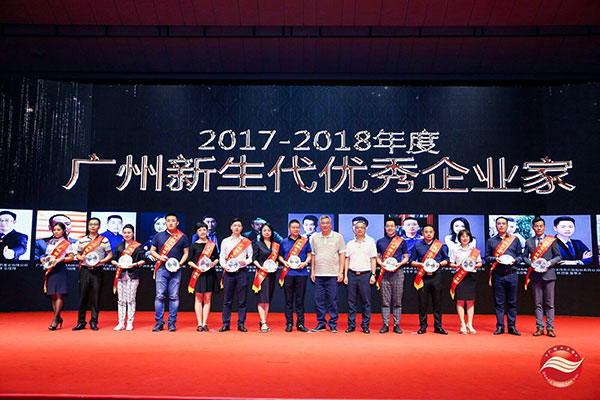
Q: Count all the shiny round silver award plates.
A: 13